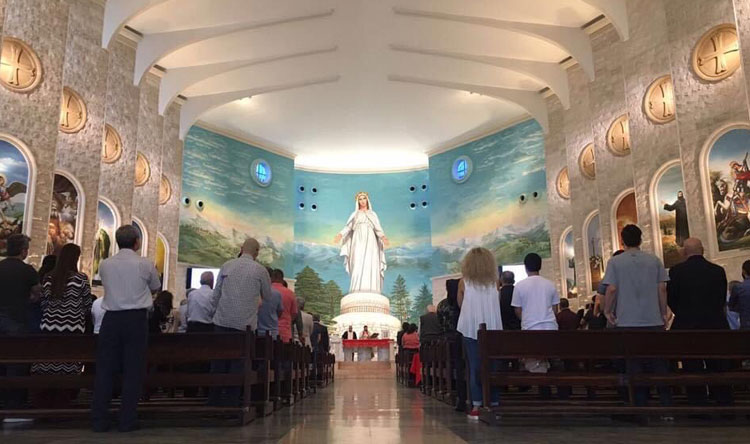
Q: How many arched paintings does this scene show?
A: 10